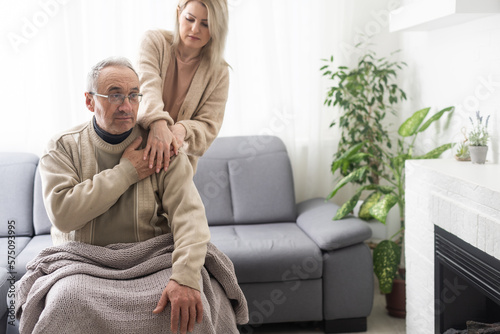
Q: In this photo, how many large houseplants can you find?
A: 2